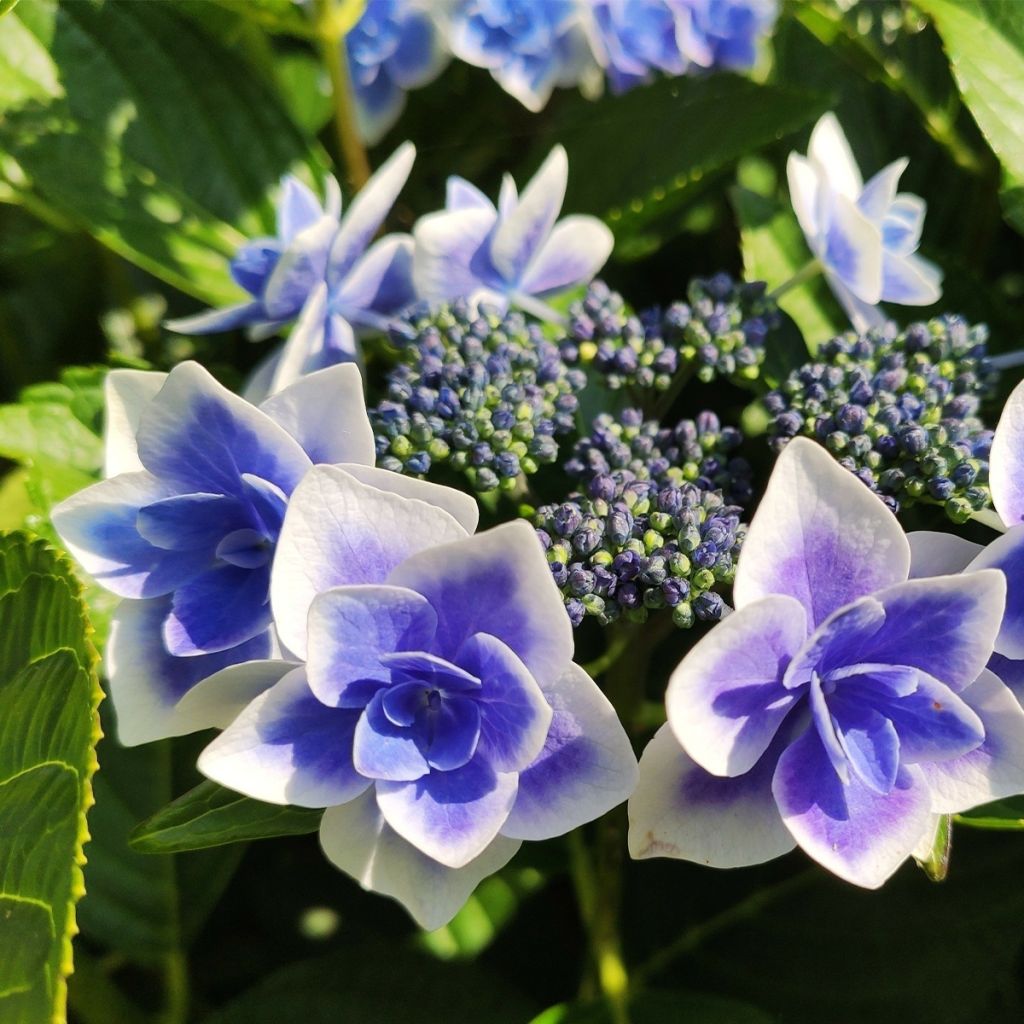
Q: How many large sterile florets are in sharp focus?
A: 3